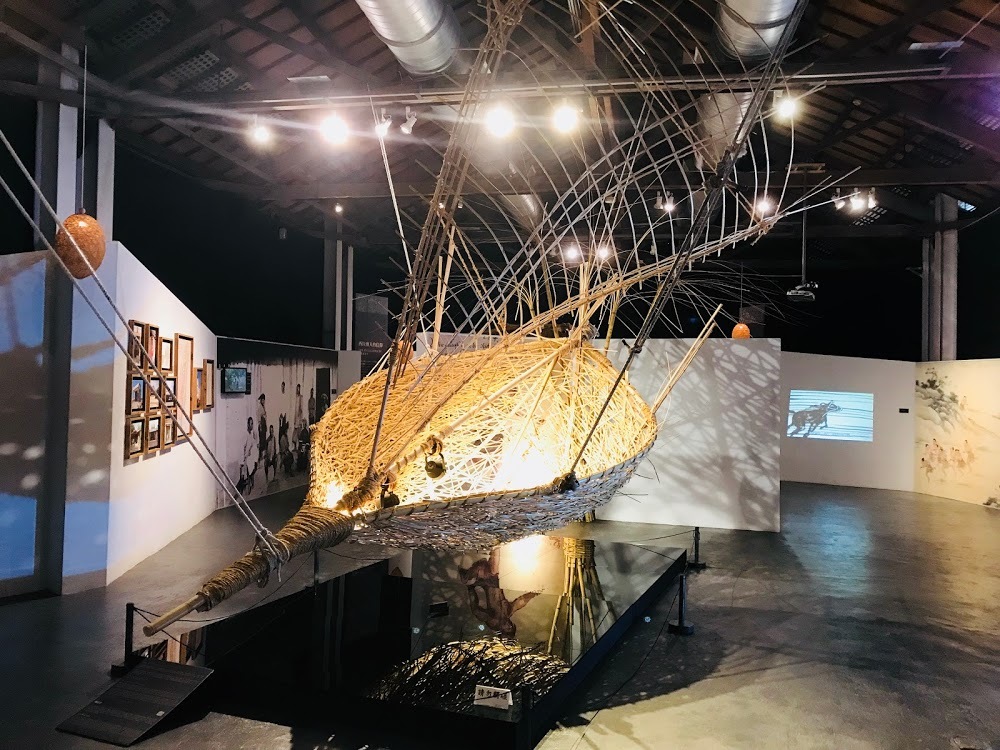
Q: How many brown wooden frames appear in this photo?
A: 12